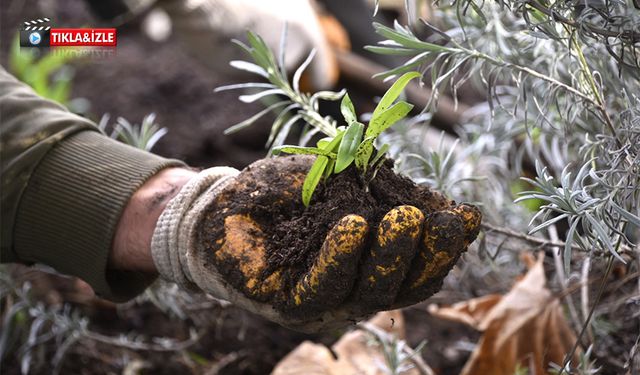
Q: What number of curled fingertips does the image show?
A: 4